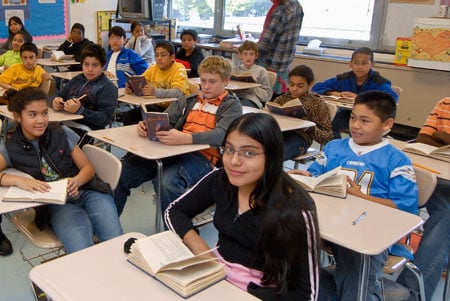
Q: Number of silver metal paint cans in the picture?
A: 0